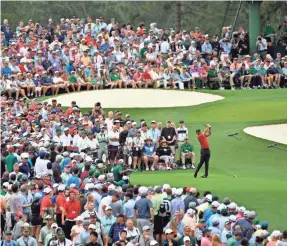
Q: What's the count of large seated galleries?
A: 1